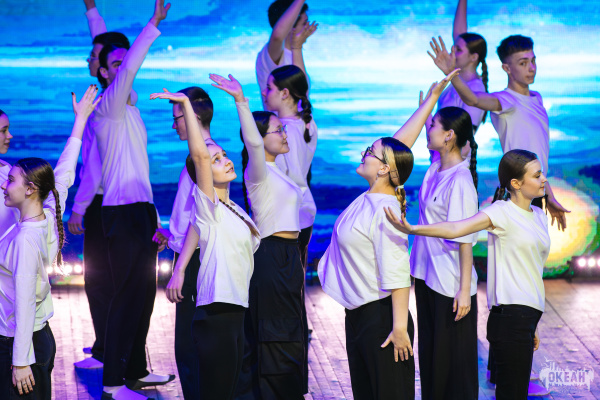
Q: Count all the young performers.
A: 14